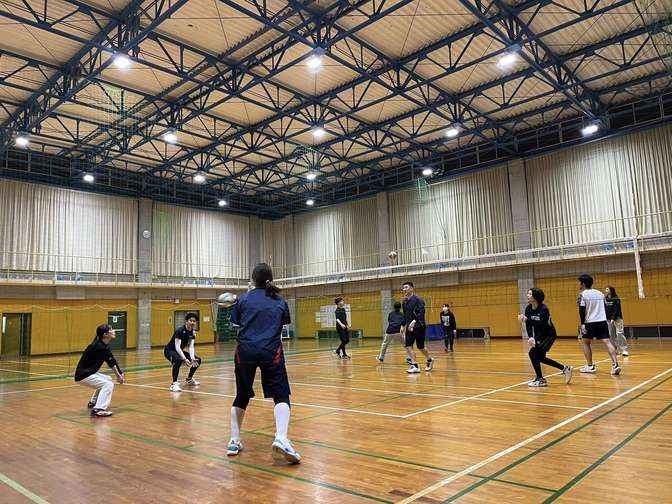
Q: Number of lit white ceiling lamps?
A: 14